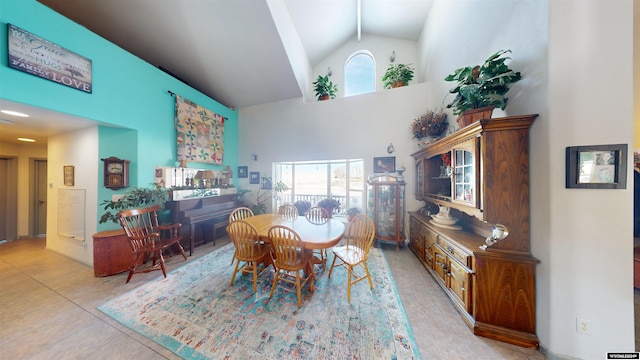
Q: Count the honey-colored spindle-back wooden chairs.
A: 6